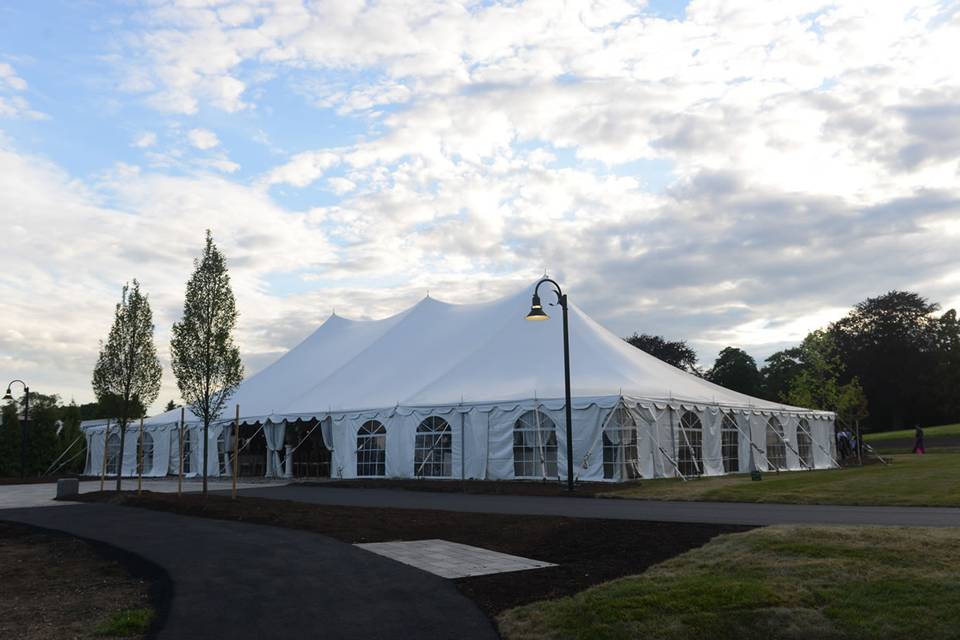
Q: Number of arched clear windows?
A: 12